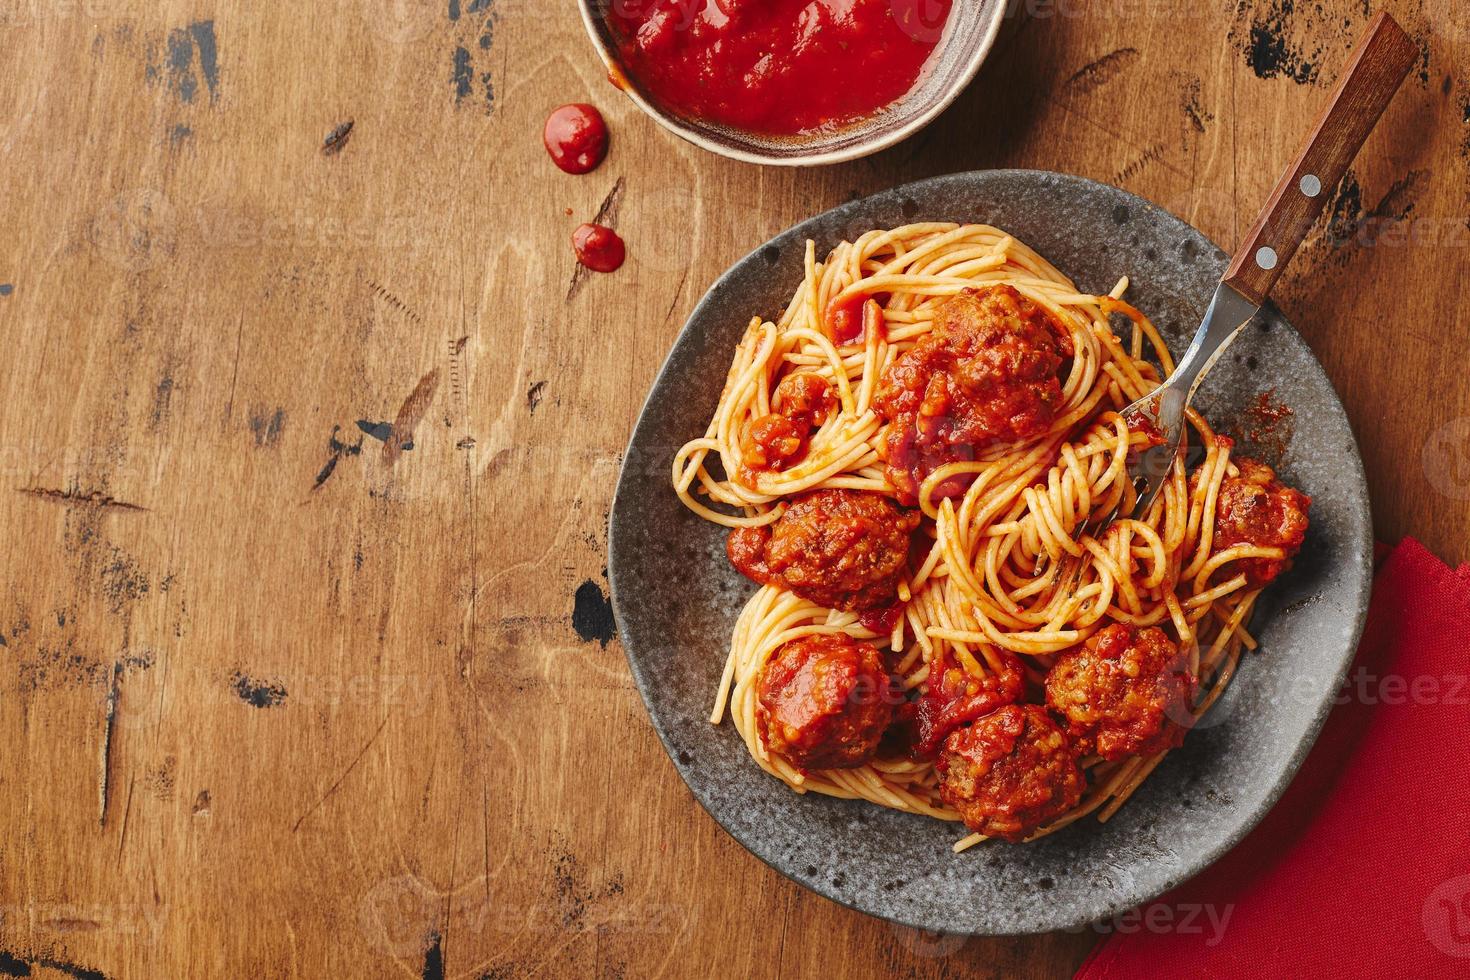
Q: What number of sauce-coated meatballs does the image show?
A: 6